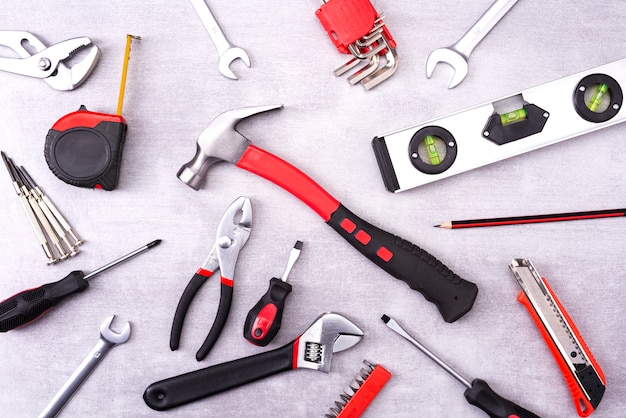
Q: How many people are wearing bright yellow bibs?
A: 0